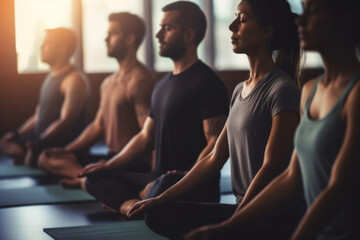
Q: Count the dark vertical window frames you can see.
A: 3